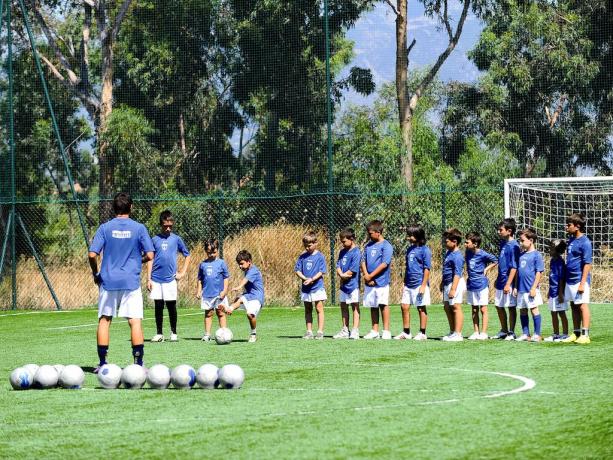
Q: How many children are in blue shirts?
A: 13